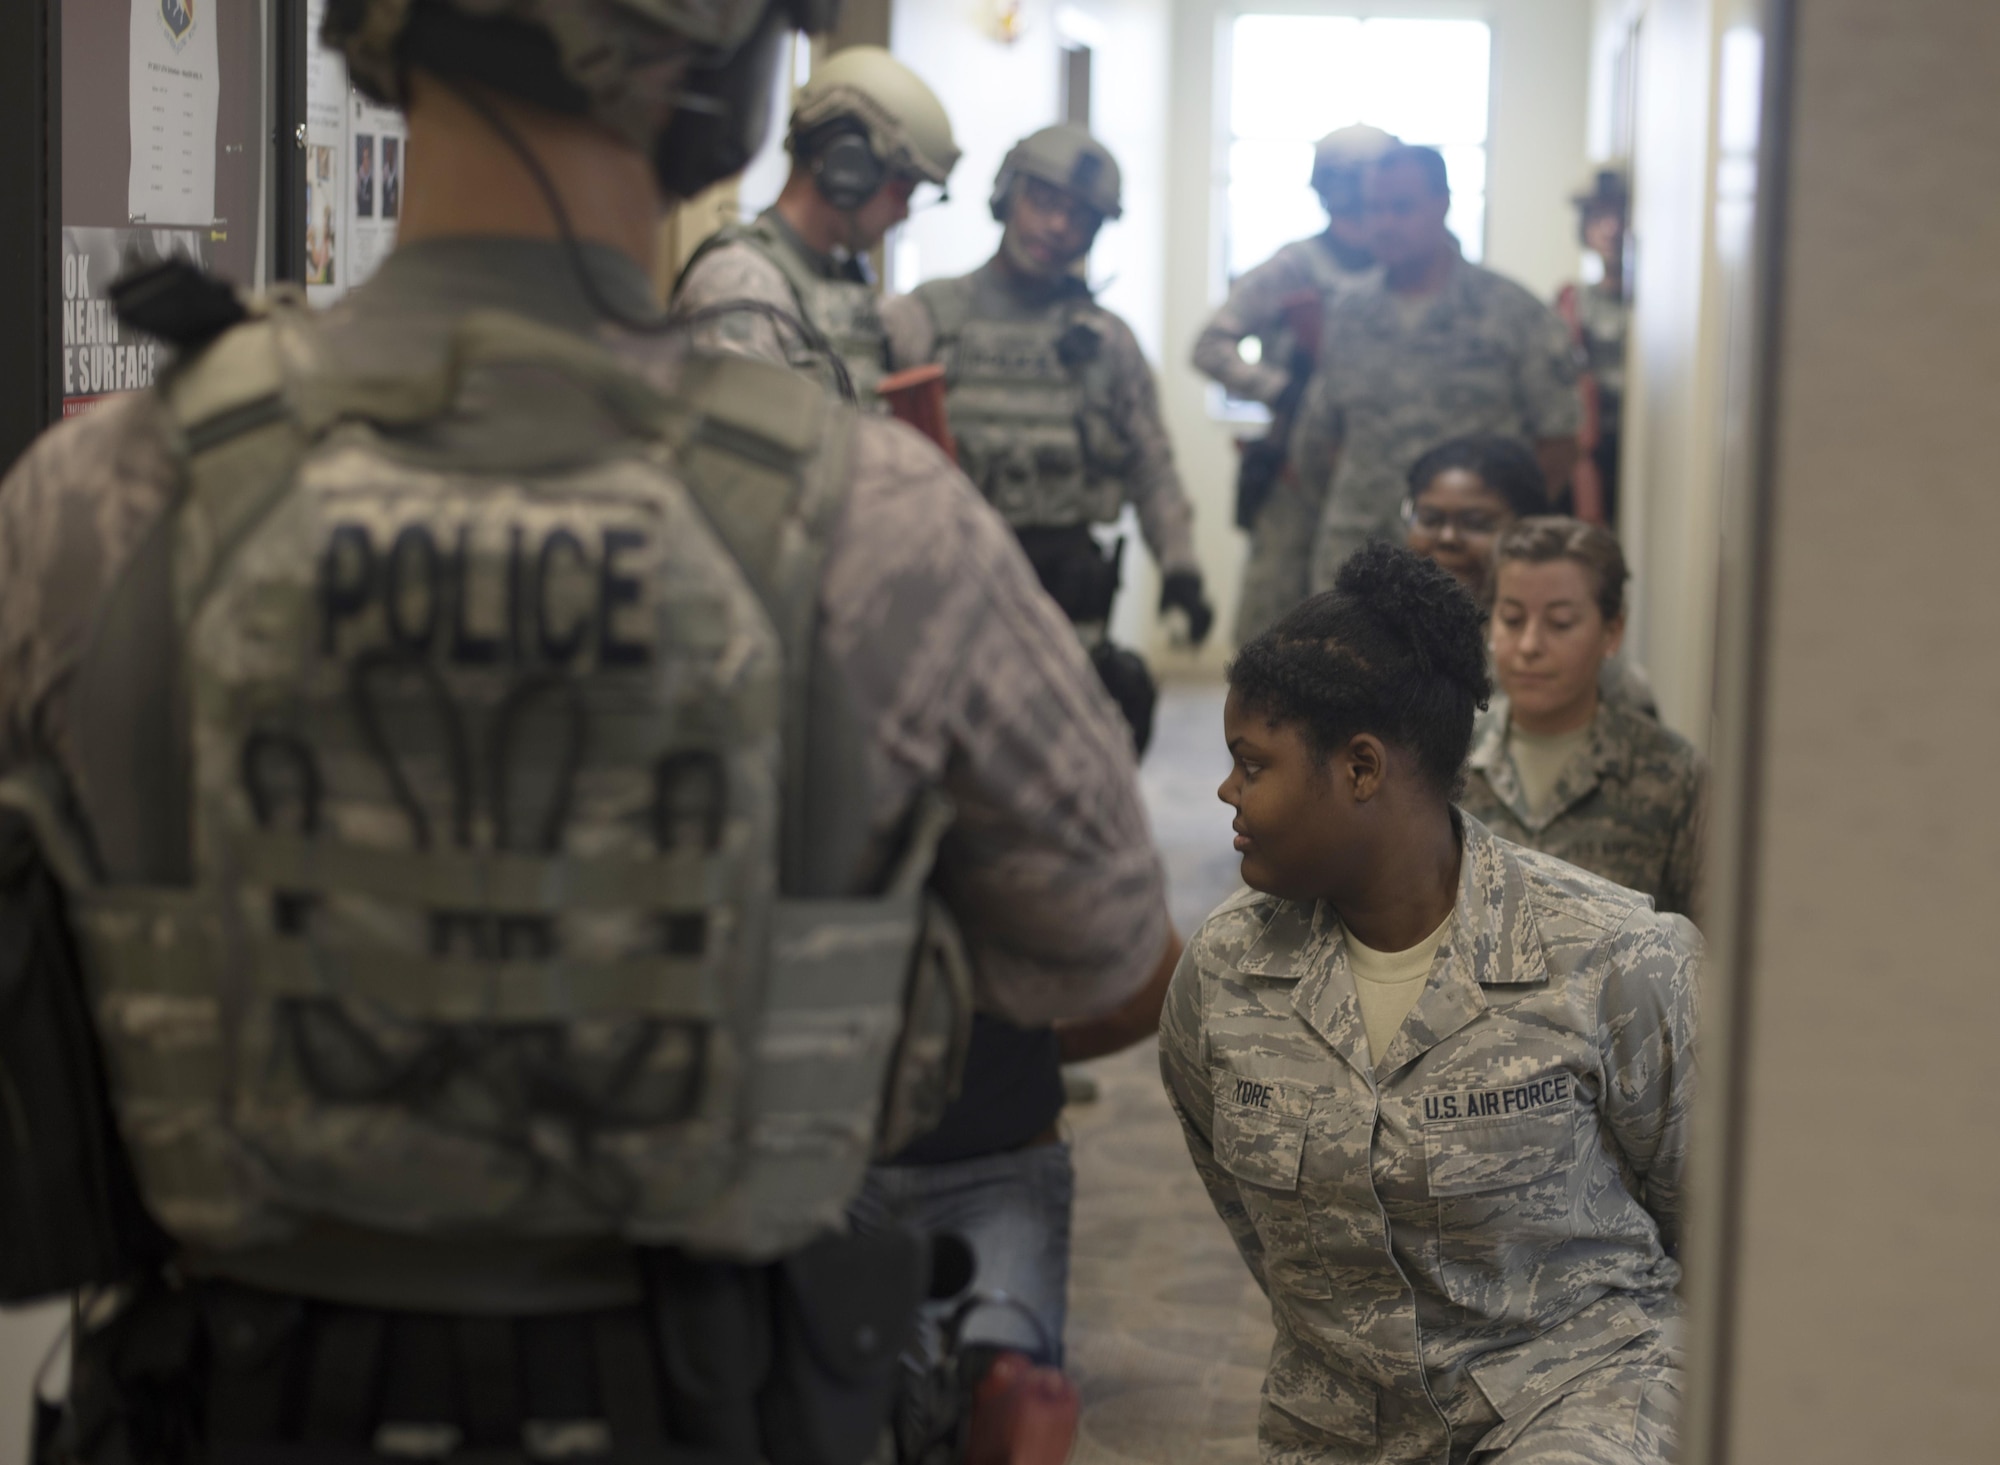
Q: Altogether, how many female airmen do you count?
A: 3